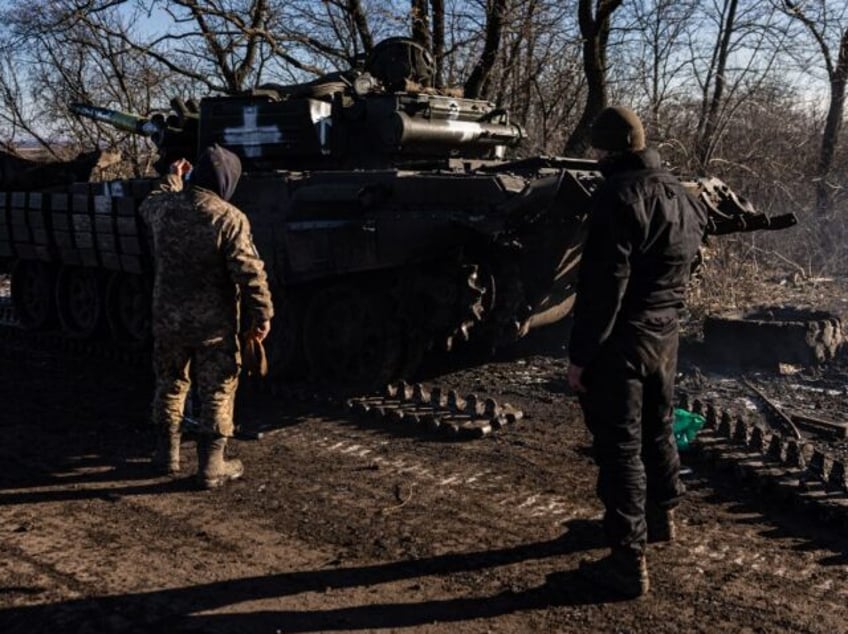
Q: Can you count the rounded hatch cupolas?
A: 1